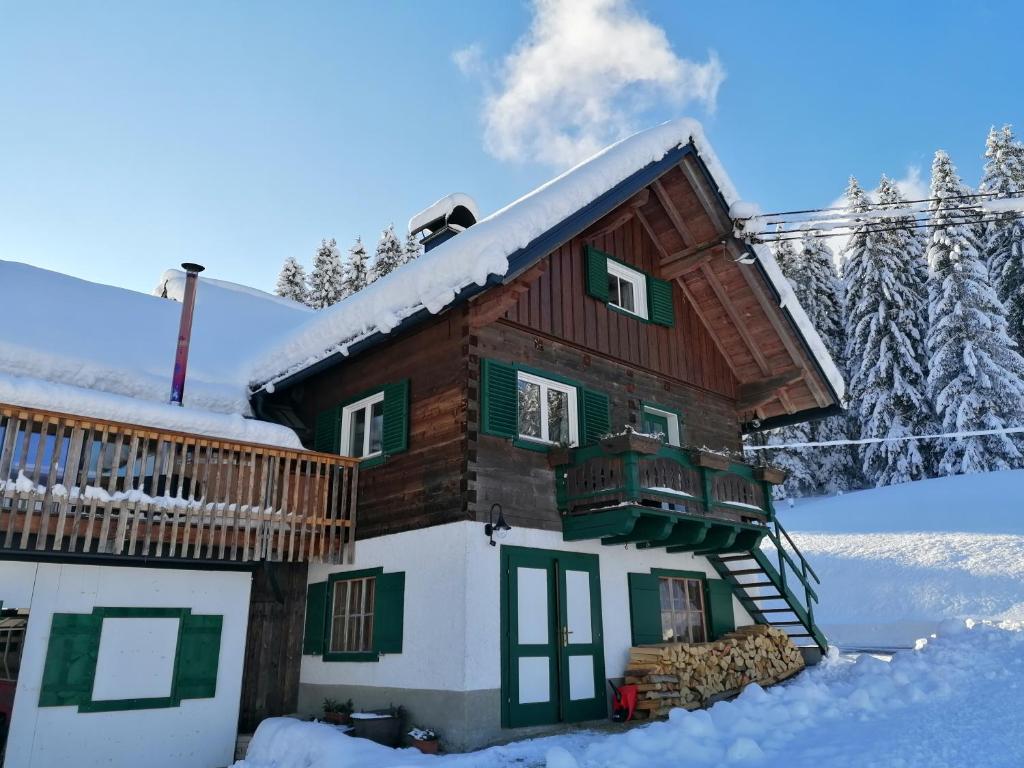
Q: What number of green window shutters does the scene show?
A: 12